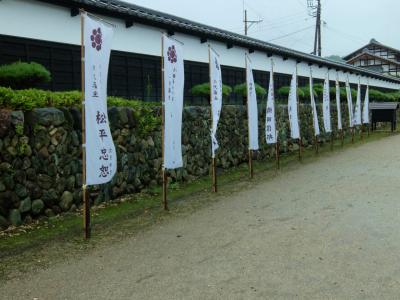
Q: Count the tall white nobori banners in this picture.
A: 12